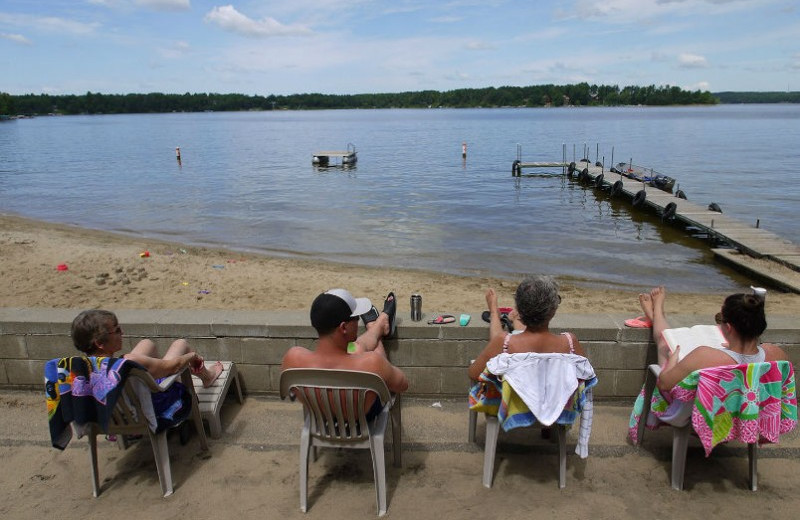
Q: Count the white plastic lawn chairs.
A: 4